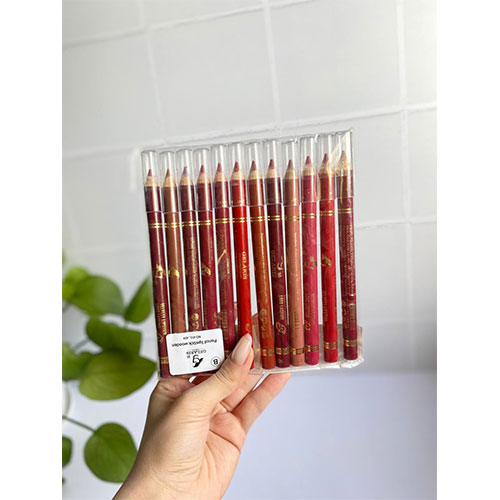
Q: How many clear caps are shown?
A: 12